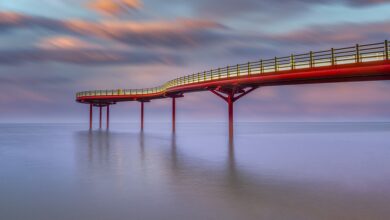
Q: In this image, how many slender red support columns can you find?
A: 6